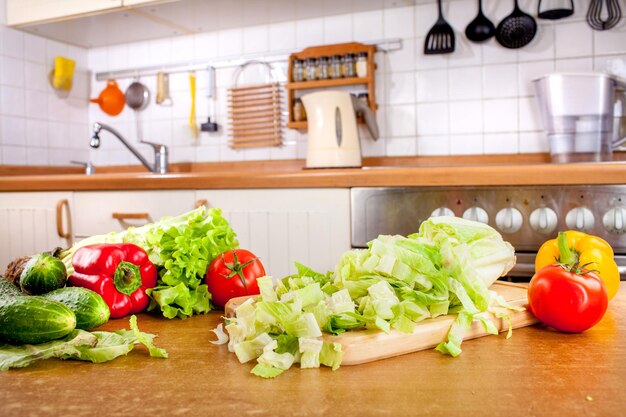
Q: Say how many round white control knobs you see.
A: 6